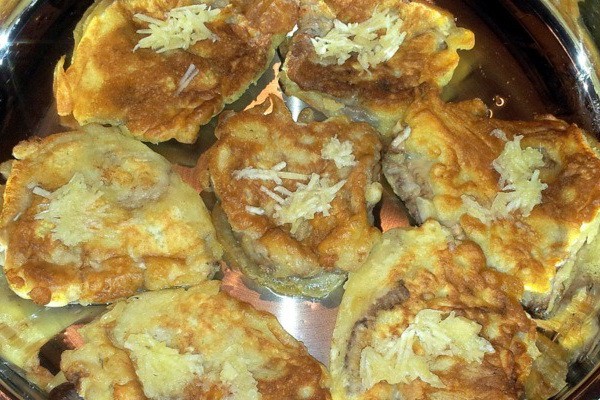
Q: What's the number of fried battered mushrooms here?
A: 7